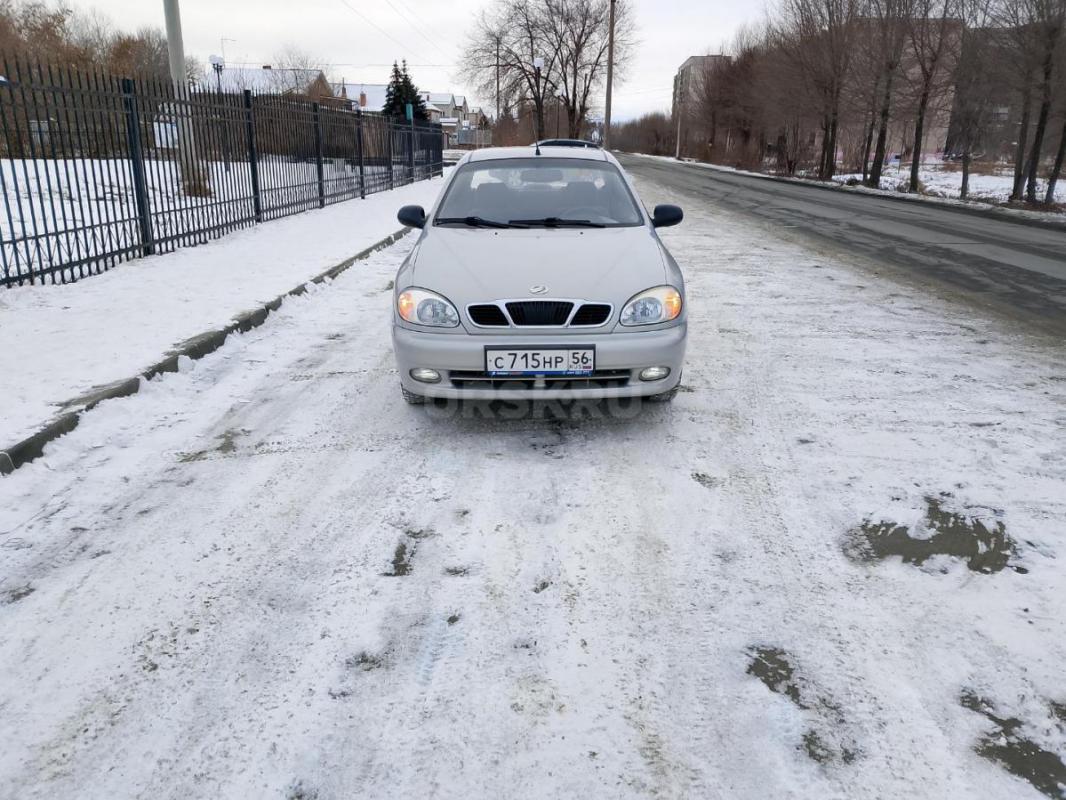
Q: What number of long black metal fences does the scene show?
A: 1